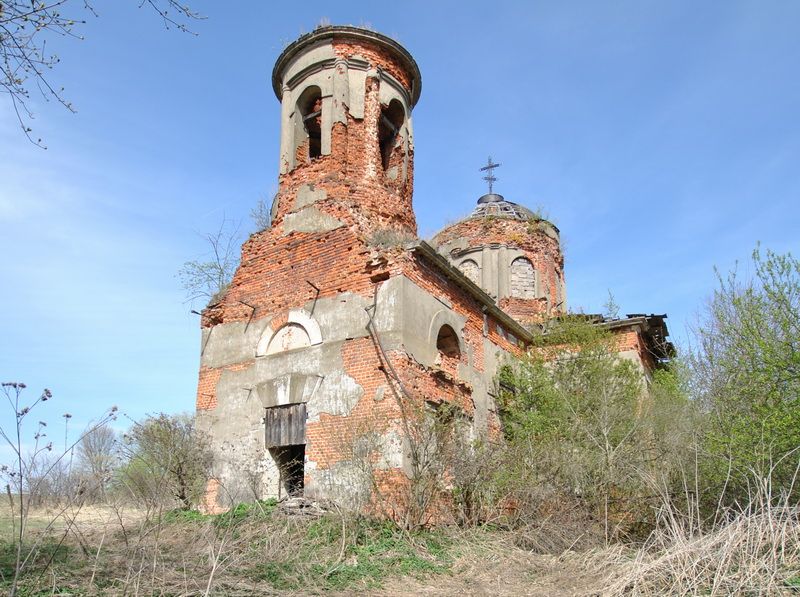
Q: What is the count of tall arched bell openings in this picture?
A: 2